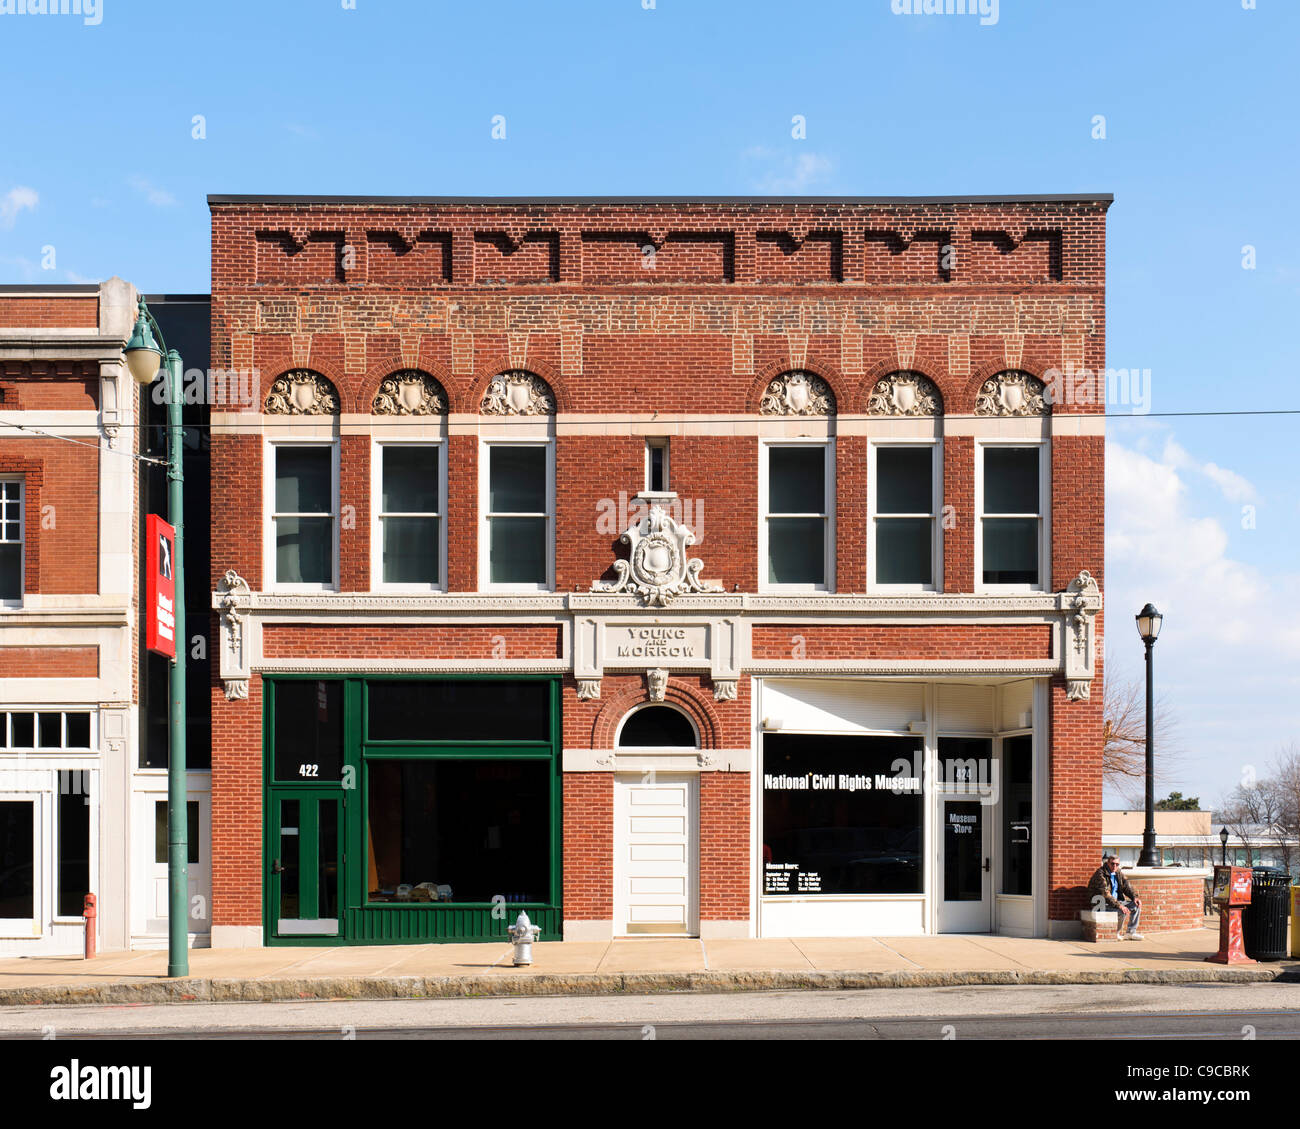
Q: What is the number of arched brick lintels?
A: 7